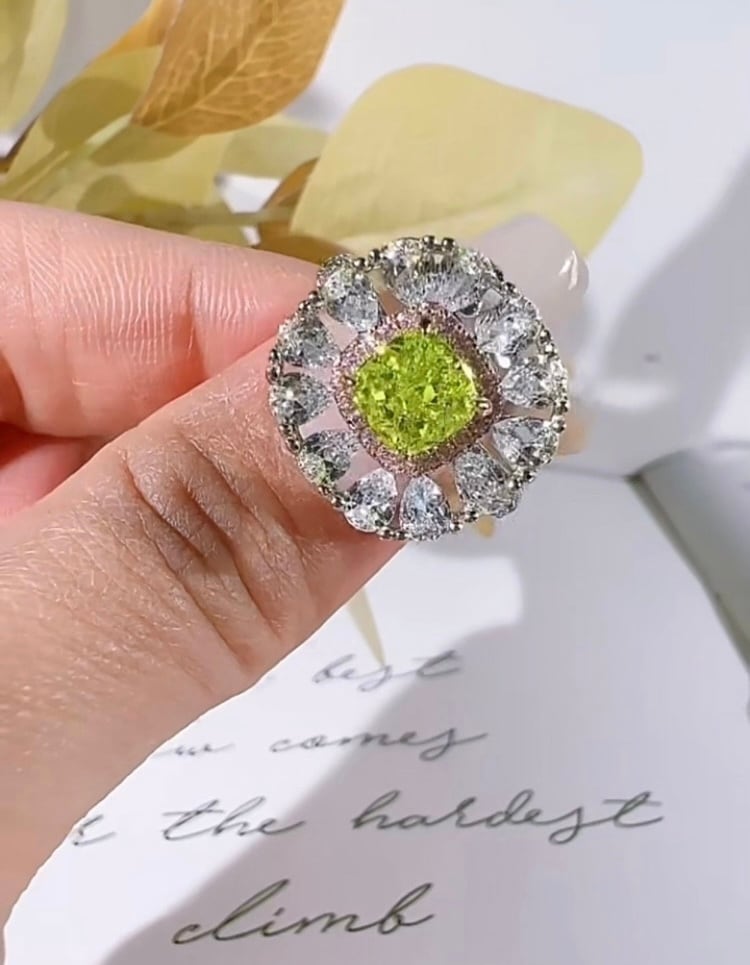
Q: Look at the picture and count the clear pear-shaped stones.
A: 12